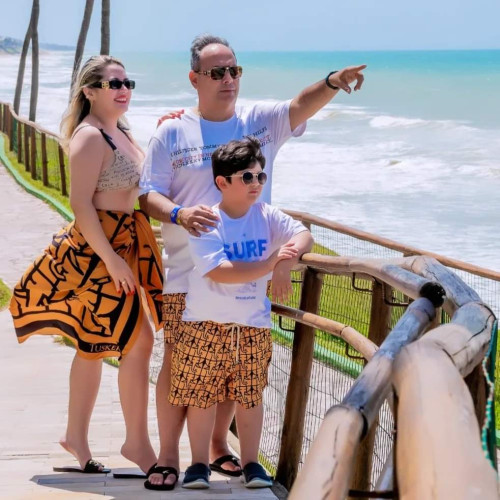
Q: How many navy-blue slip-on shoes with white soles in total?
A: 2